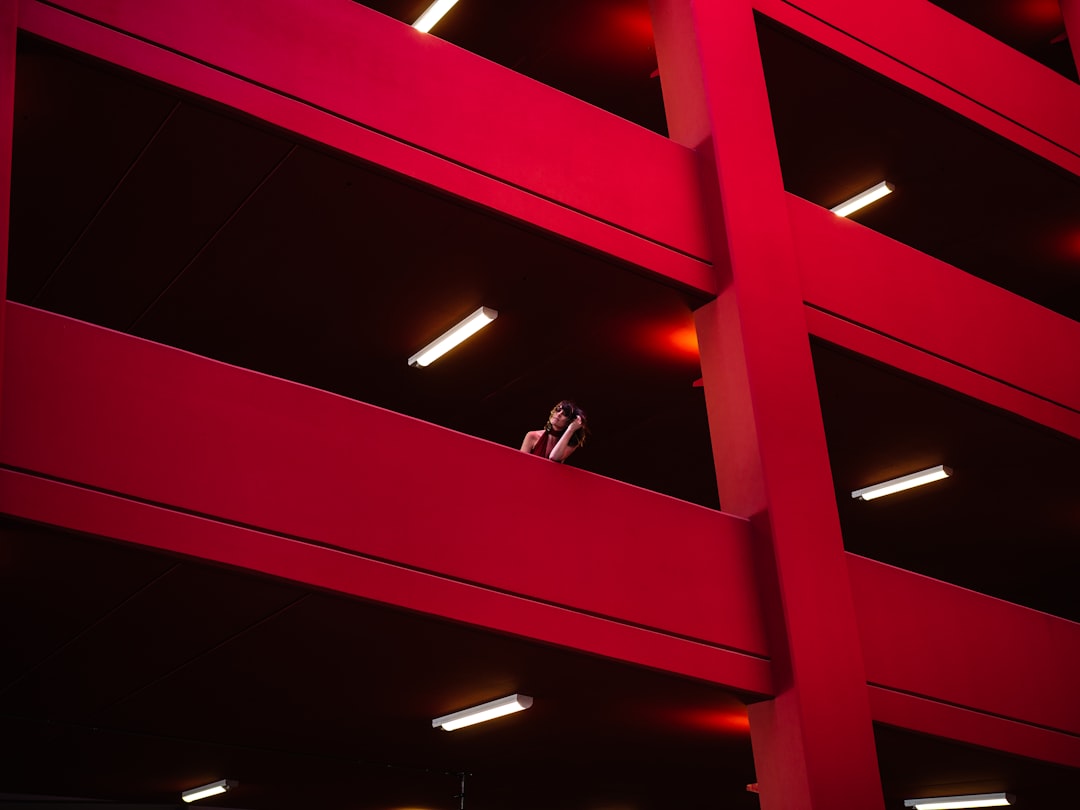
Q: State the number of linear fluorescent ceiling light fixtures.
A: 7